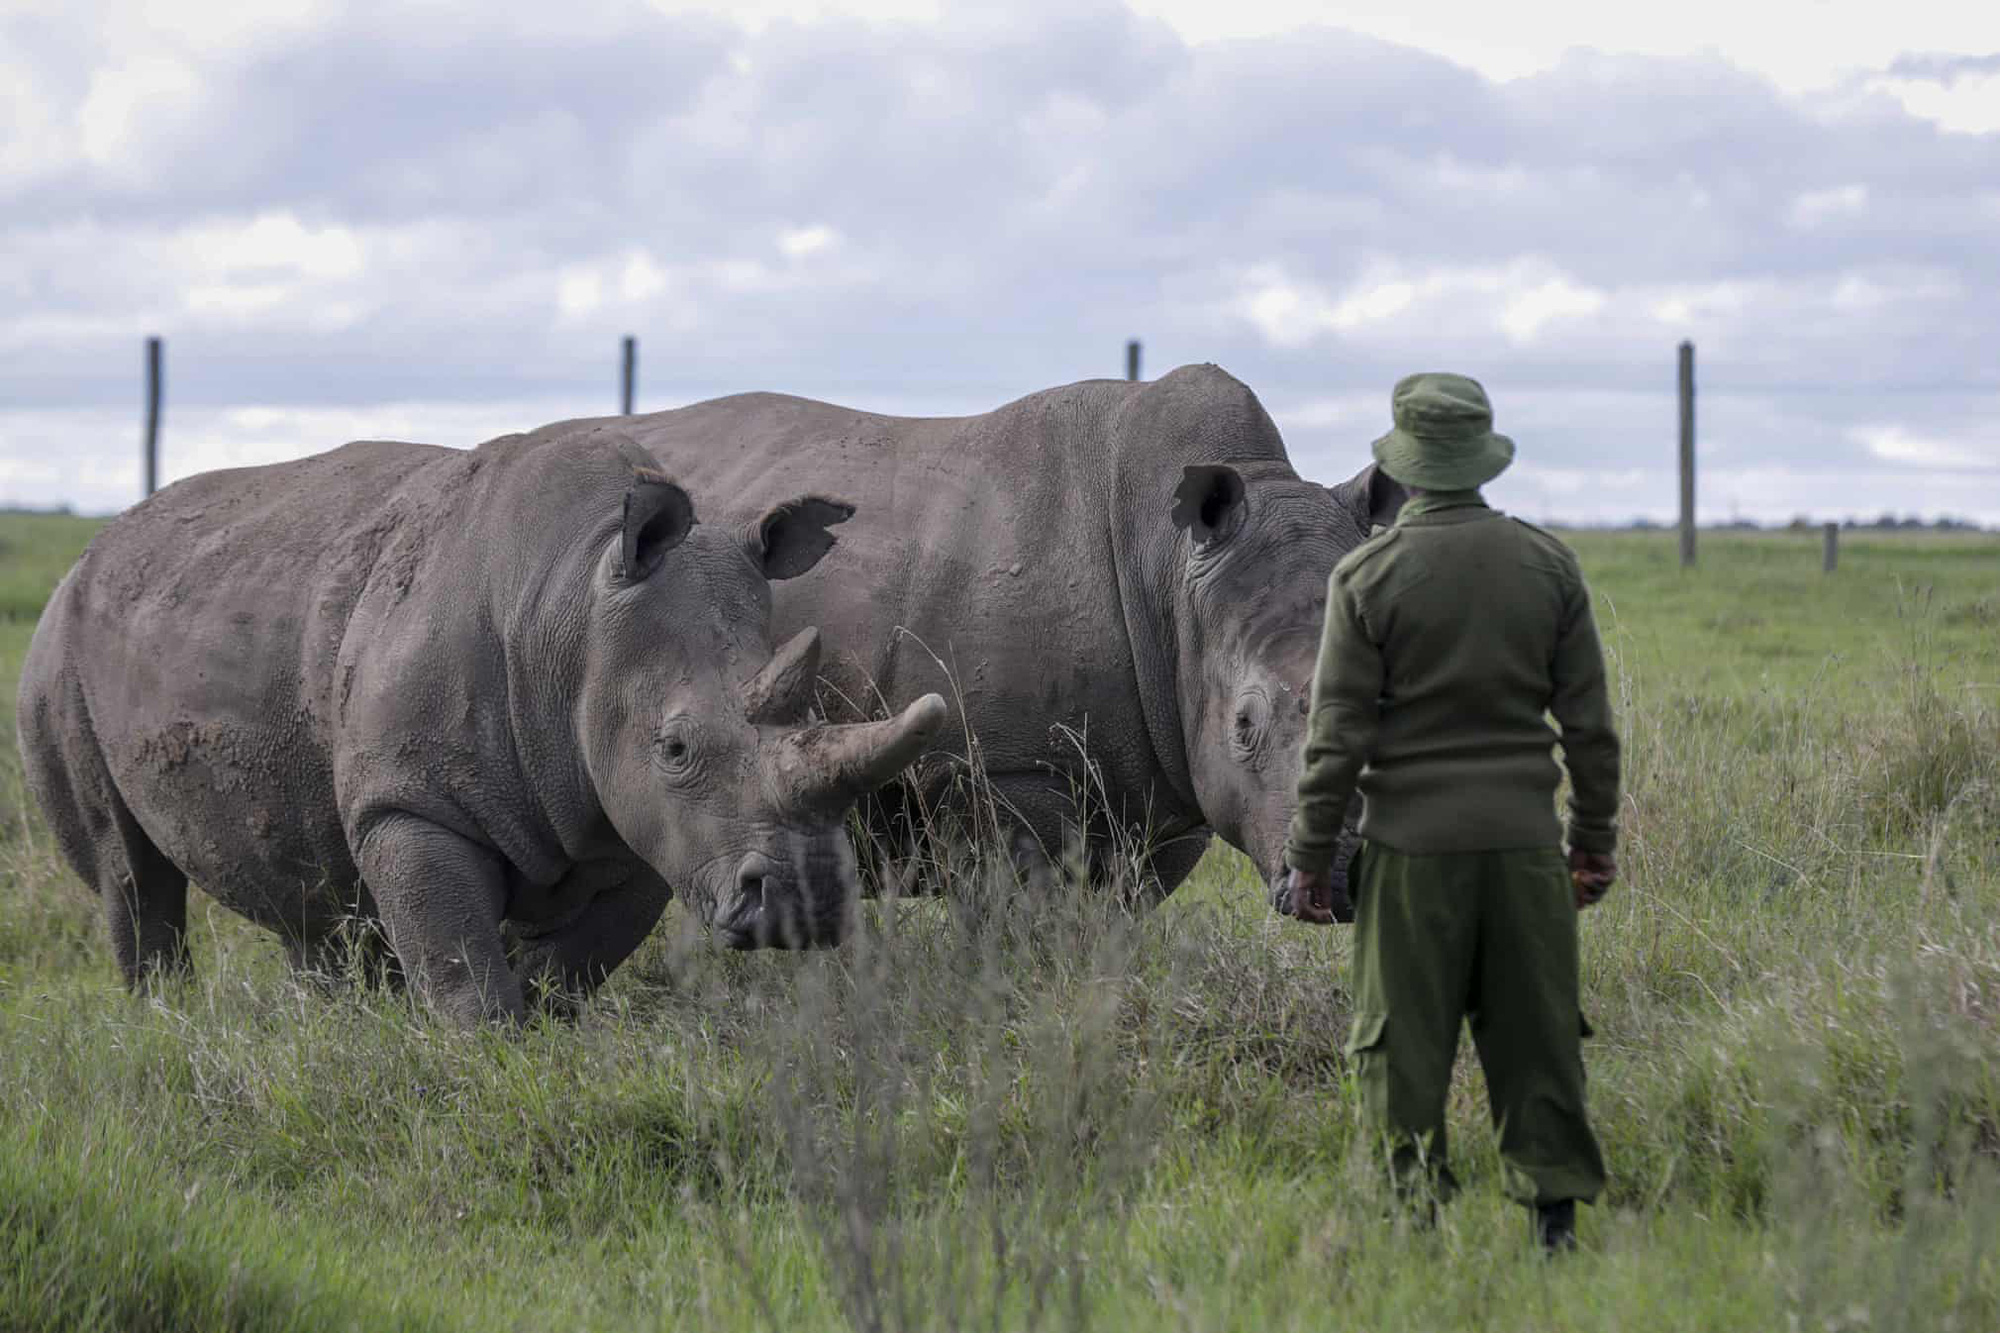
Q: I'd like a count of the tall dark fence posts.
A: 4